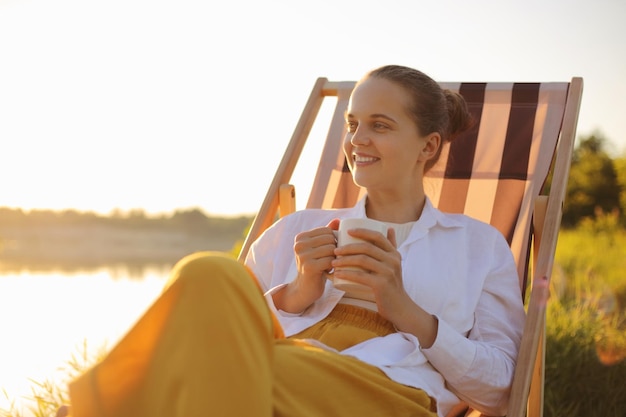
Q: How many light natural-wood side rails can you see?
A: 2